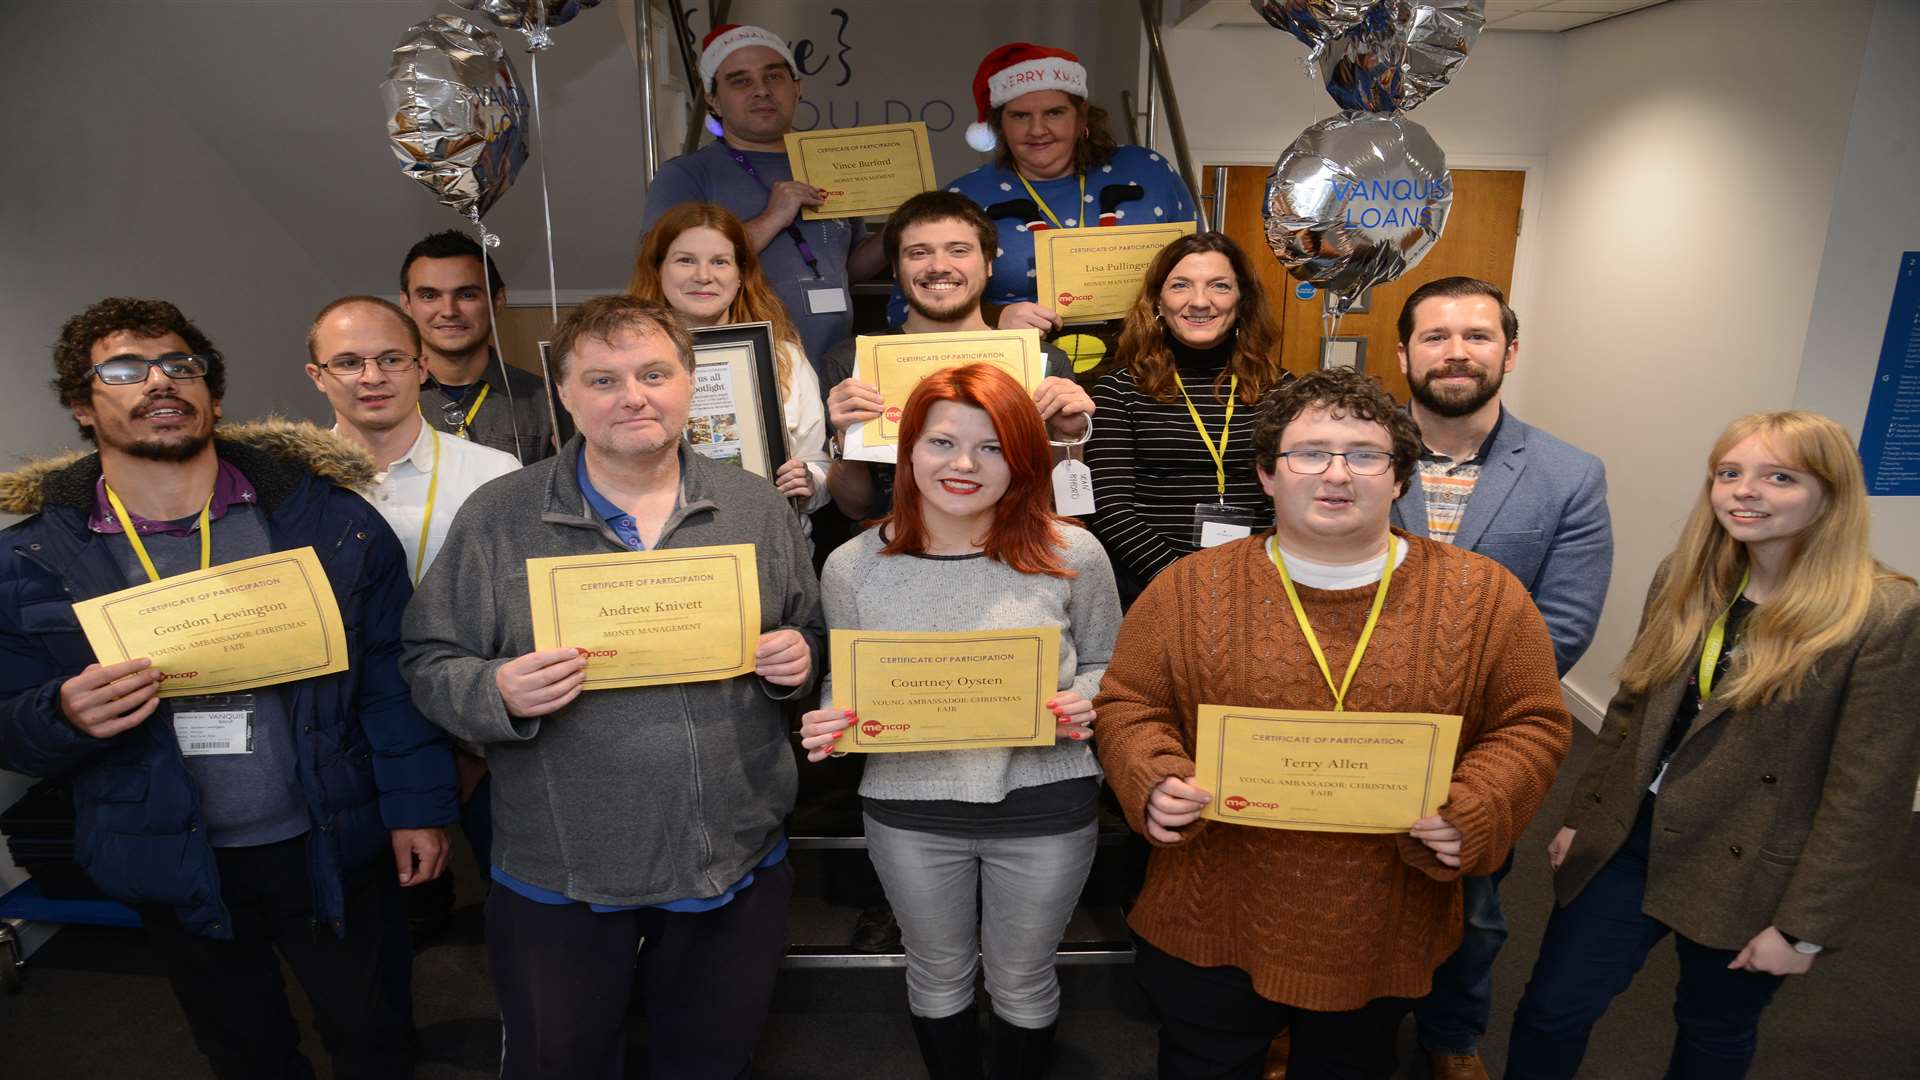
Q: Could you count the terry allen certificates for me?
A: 1